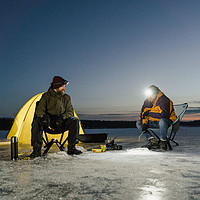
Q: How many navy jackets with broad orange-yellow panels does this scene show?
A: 1